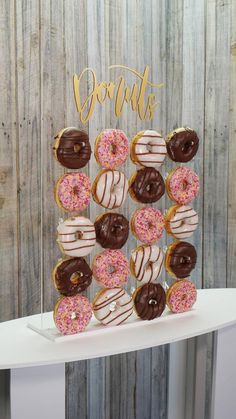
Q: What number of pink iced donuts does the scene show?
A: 7